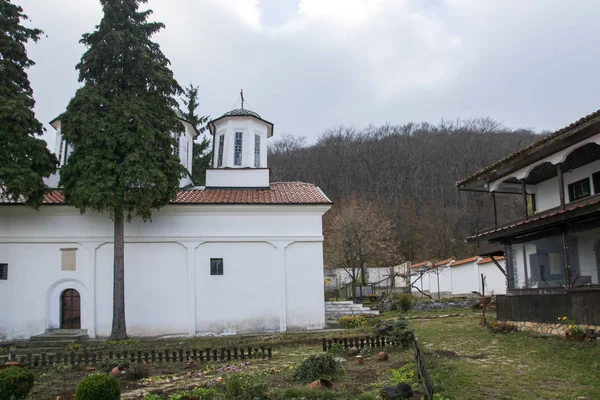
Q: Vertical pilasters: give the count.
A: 3